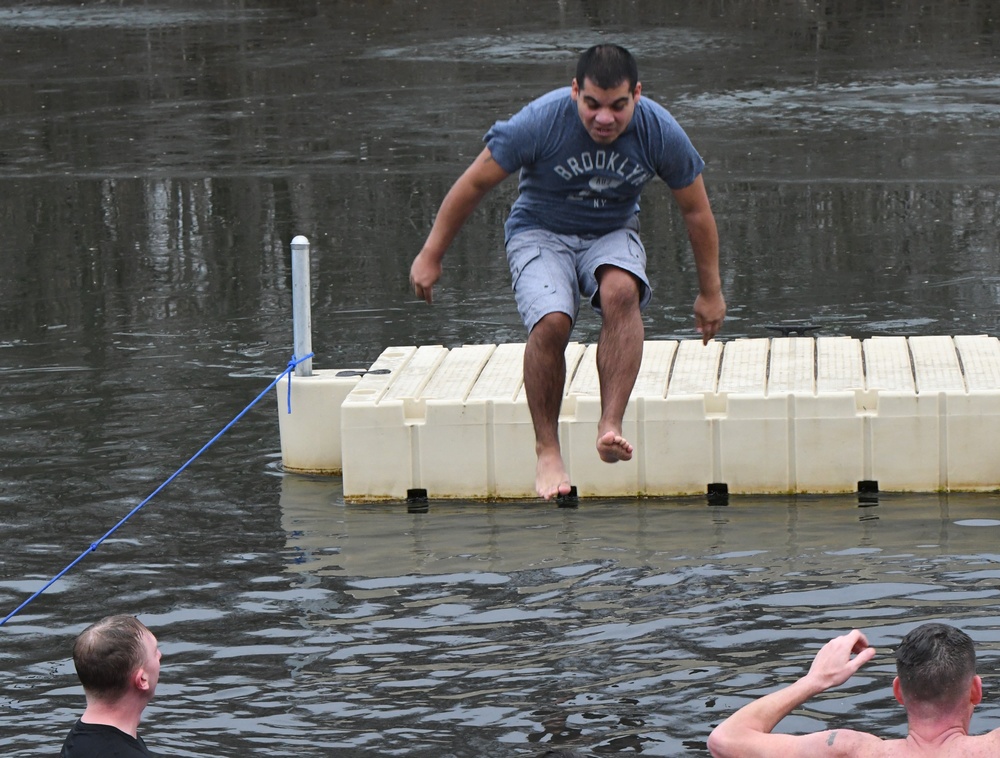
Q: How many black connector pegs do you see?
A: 4